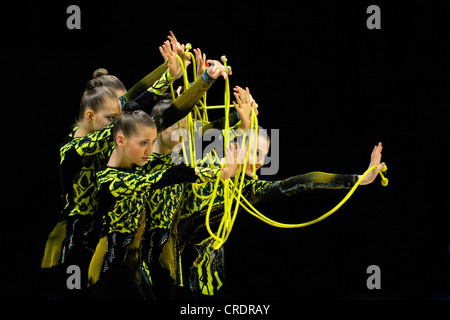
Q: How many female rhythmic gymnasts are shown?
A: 5